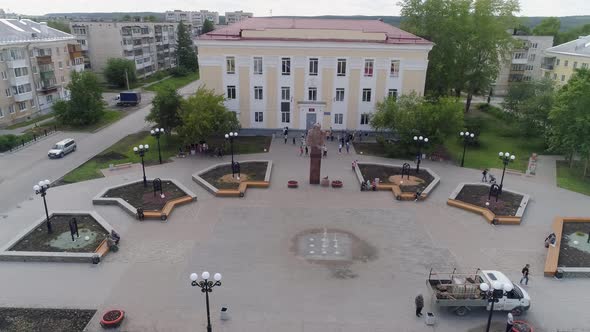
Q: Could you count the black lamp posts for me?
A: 9